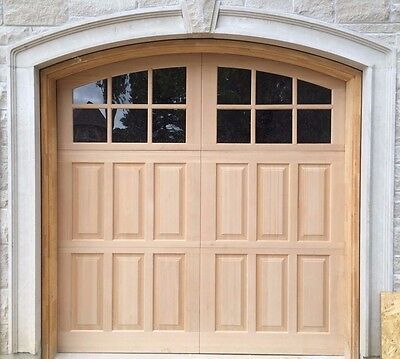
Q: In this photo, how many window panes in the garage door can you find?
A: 12